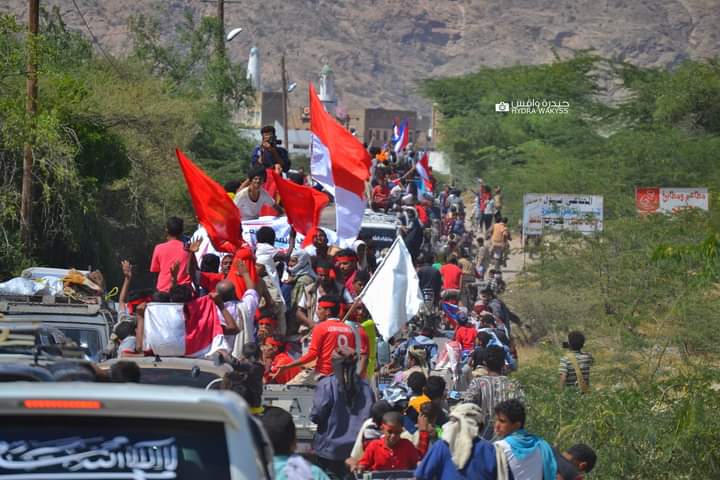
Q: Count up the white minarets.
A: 2